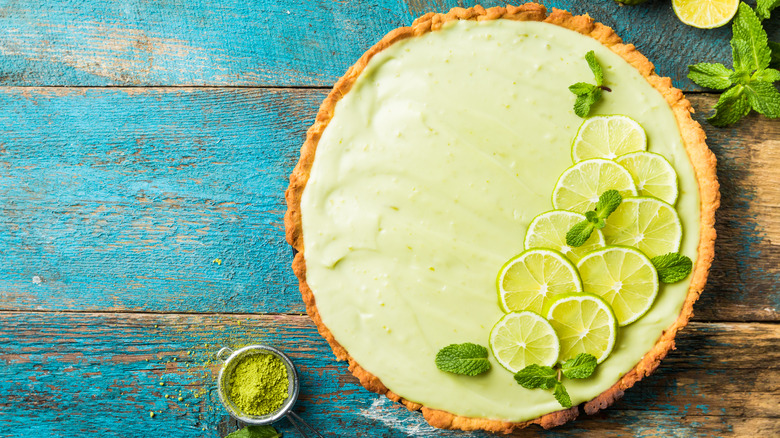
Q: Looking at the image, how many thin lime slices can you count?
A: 9